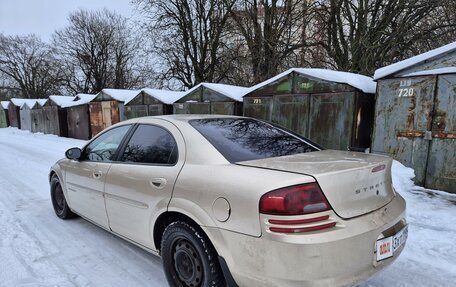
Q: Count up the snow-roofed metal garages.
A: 11